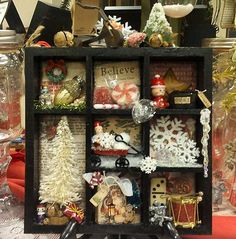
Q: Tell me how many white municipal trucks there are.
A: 0